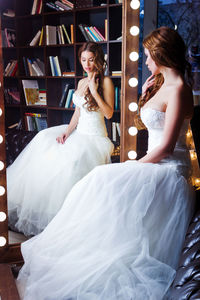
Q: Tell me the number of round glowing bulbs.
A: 14